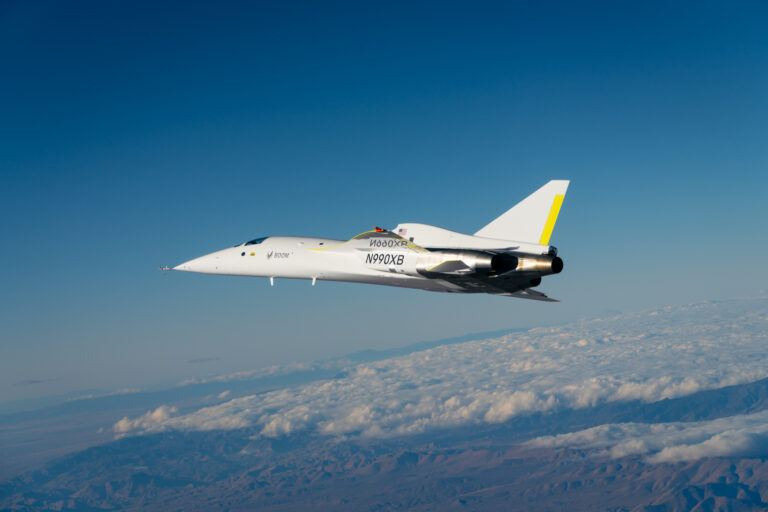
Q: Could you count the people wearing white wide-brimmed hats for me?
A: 0